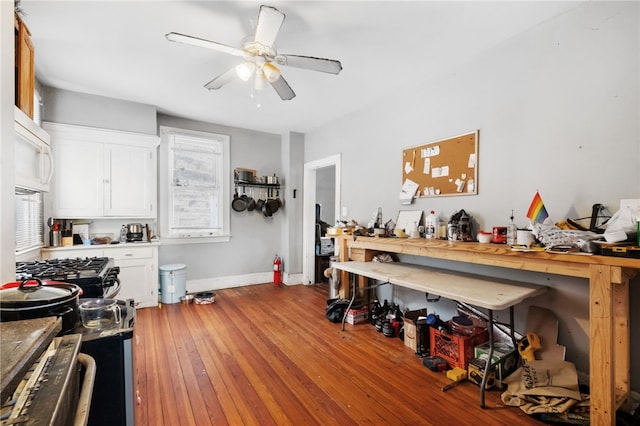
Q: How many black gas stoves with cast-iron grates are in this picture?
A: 1